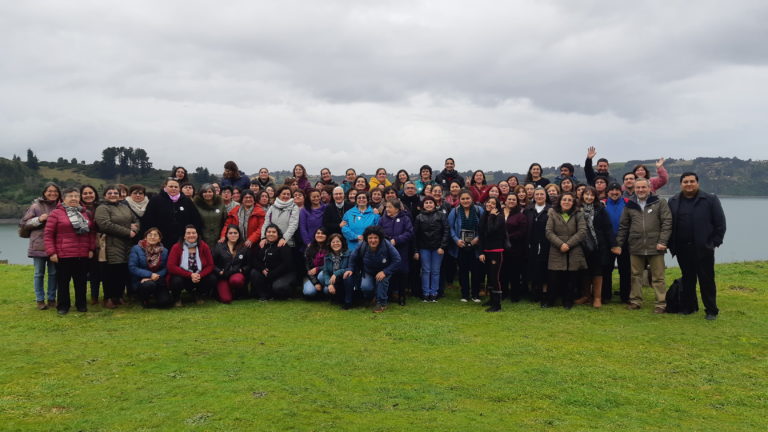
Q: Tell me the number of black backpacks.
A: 1